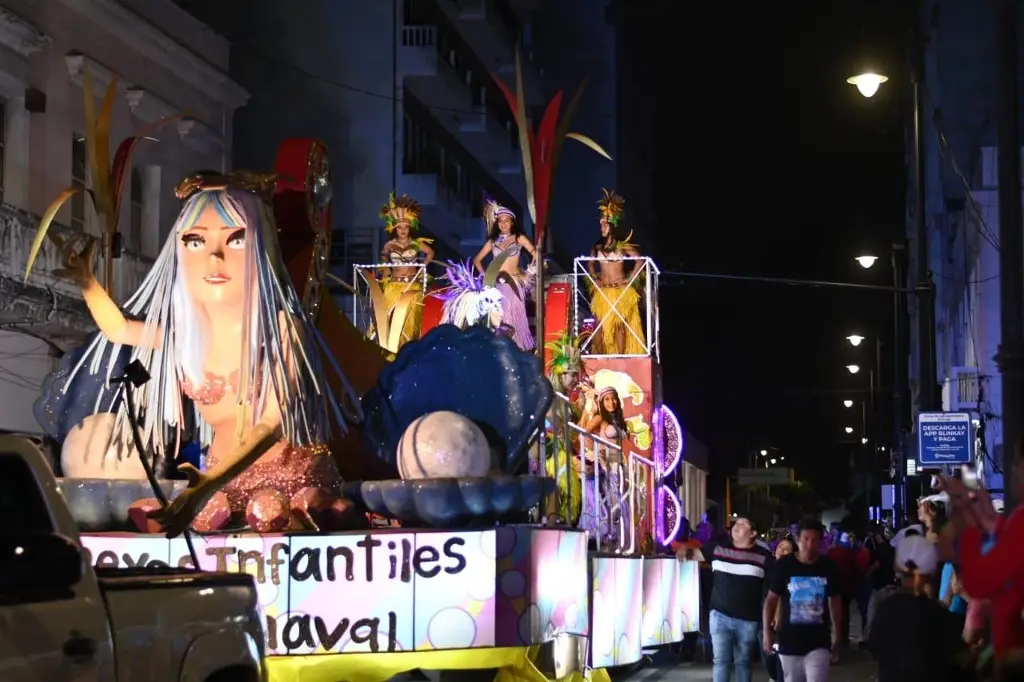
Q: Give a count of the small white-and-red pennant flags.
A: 0